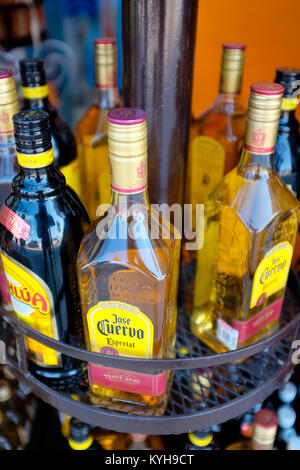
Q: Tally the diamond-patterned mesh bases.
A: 1